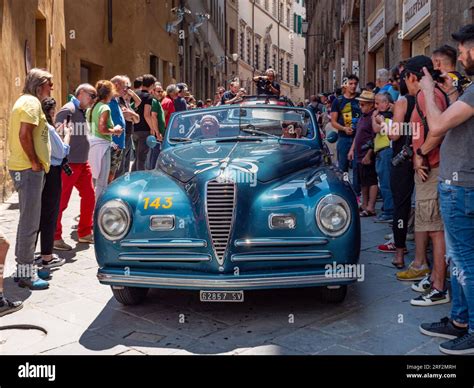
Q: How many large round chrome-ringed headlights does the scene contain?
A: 2